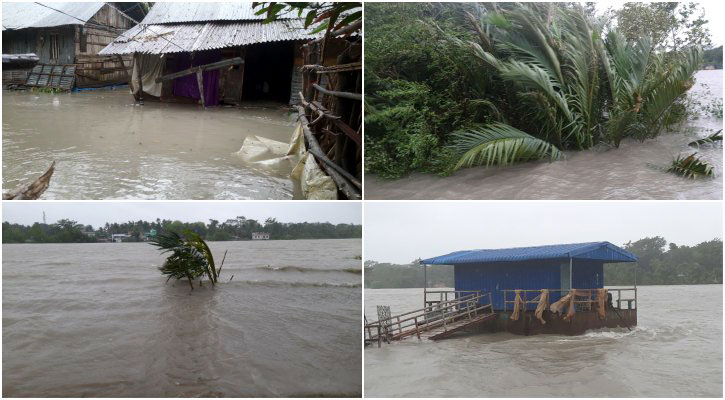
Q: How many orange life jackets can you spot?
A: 0